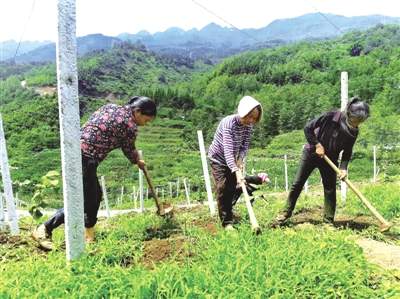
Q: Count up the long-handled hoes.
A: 3